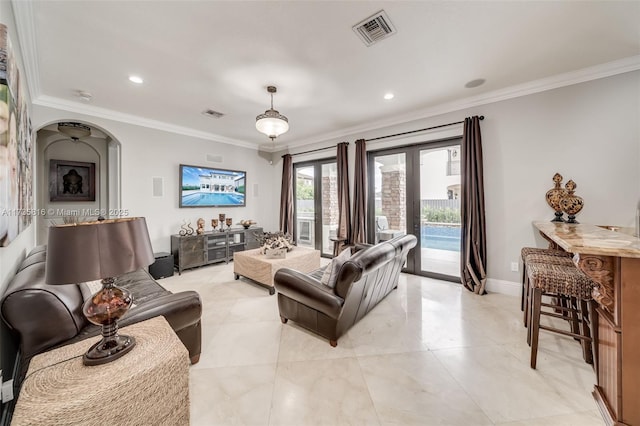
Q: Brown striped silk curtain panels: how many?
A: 4